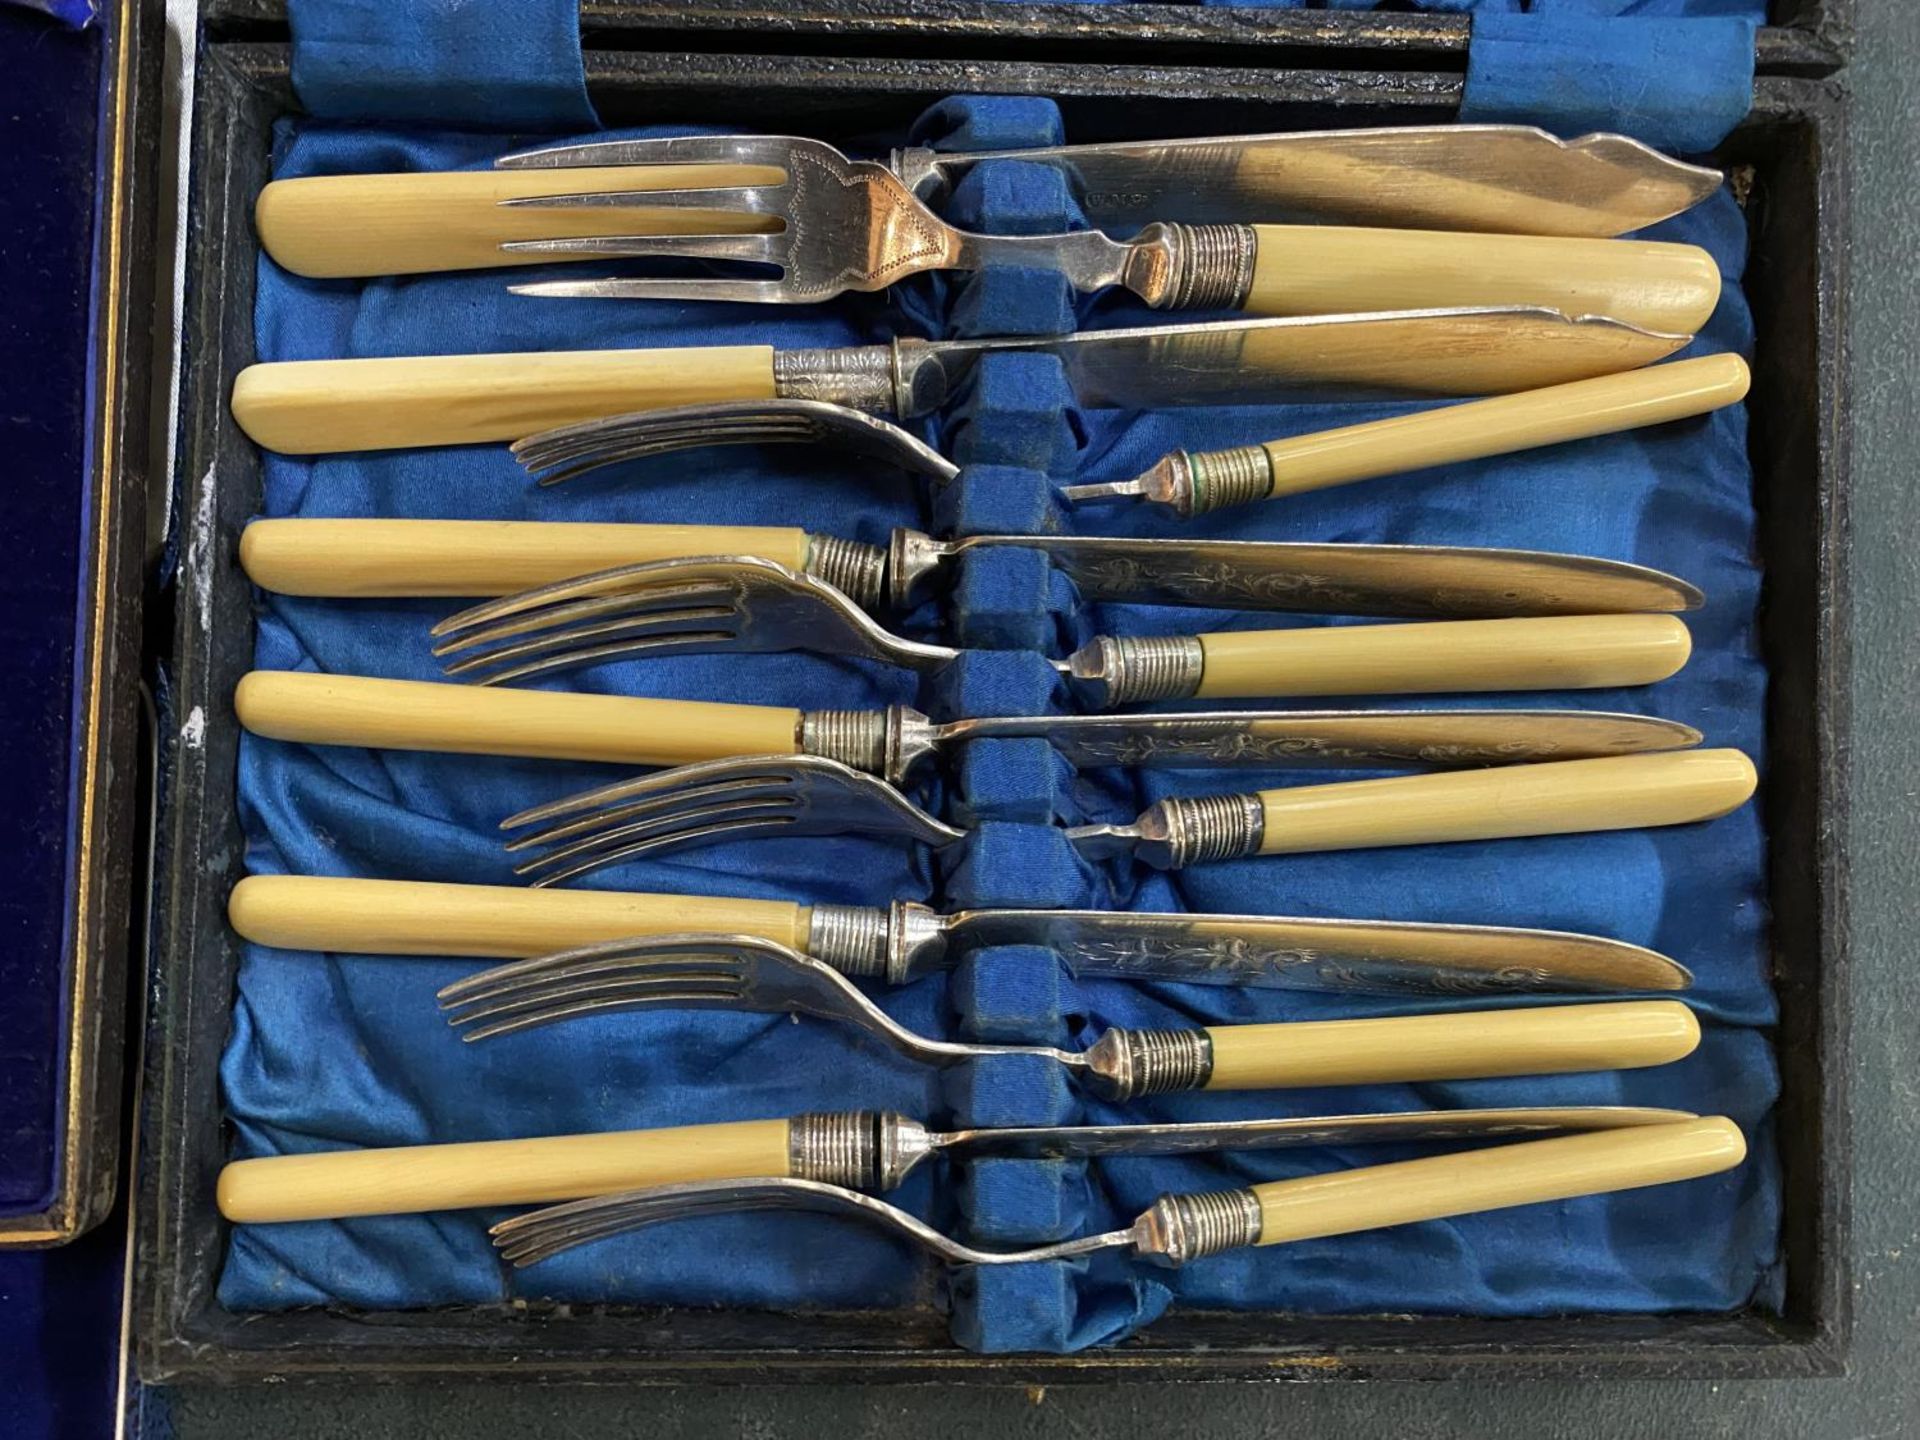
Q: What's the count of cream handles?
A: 12